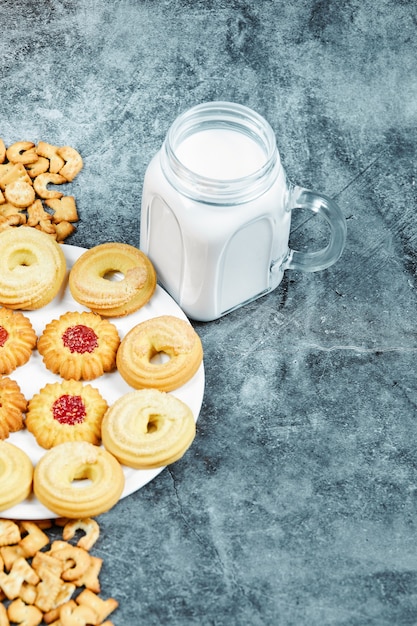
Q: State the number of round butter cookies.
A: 6